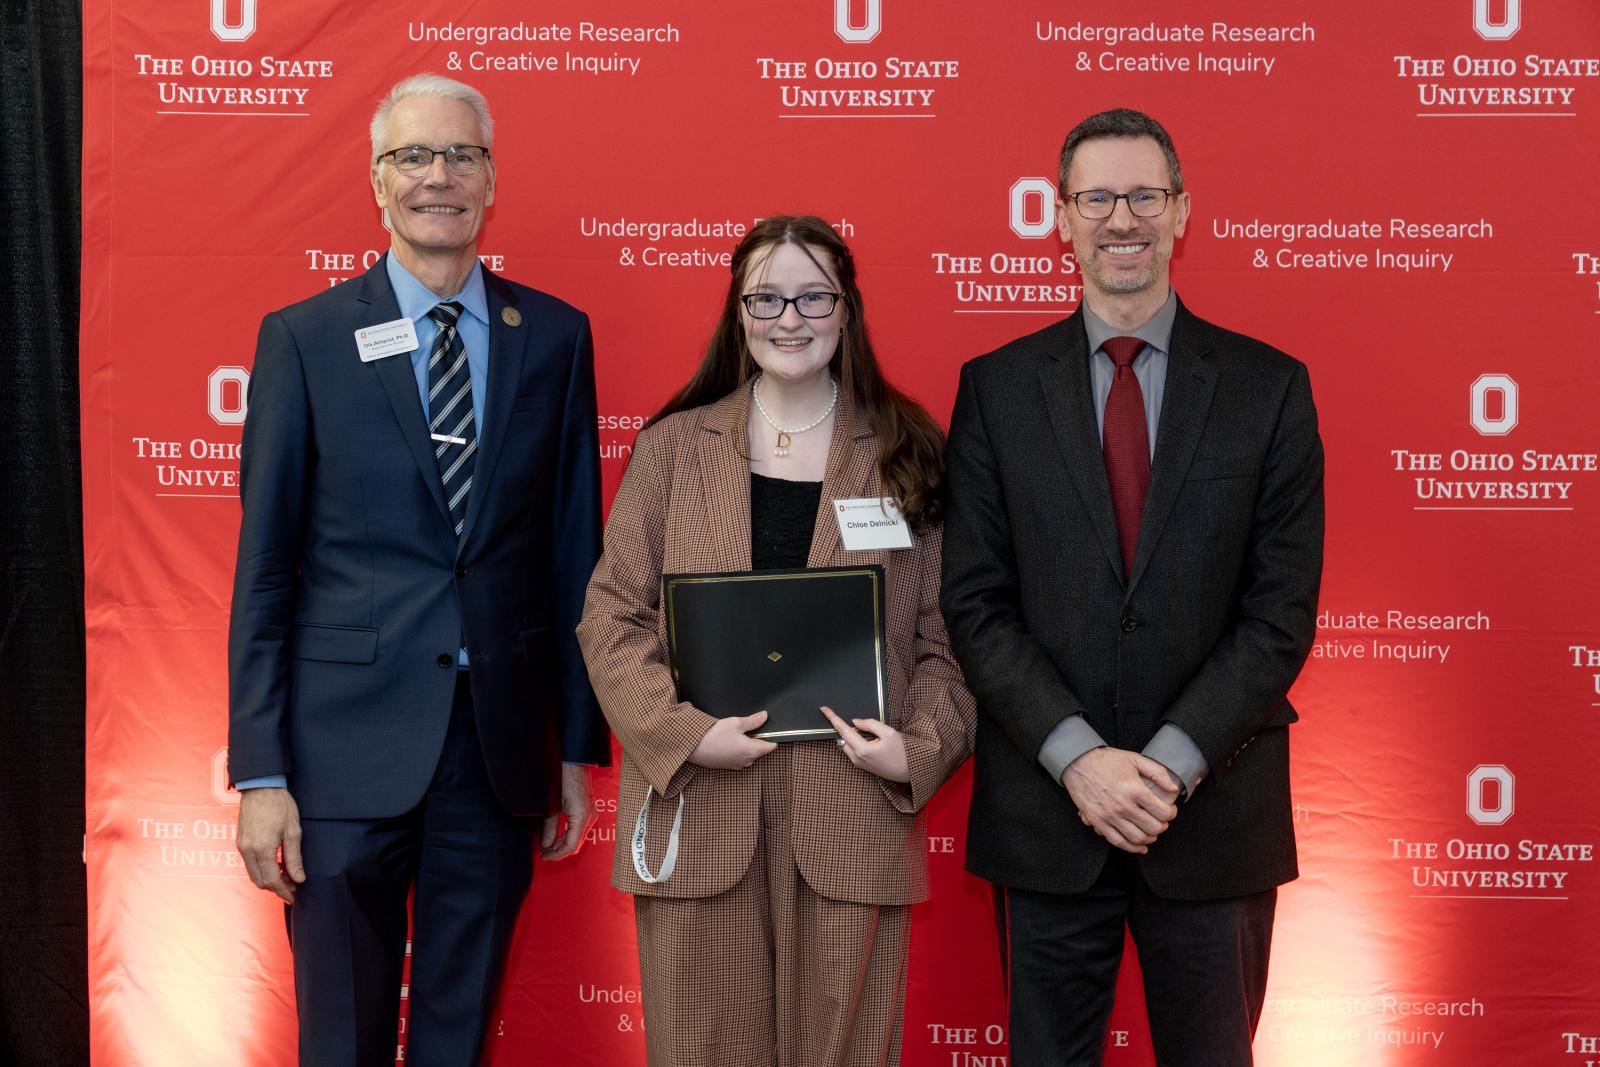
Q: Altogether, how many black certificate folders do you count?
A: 1